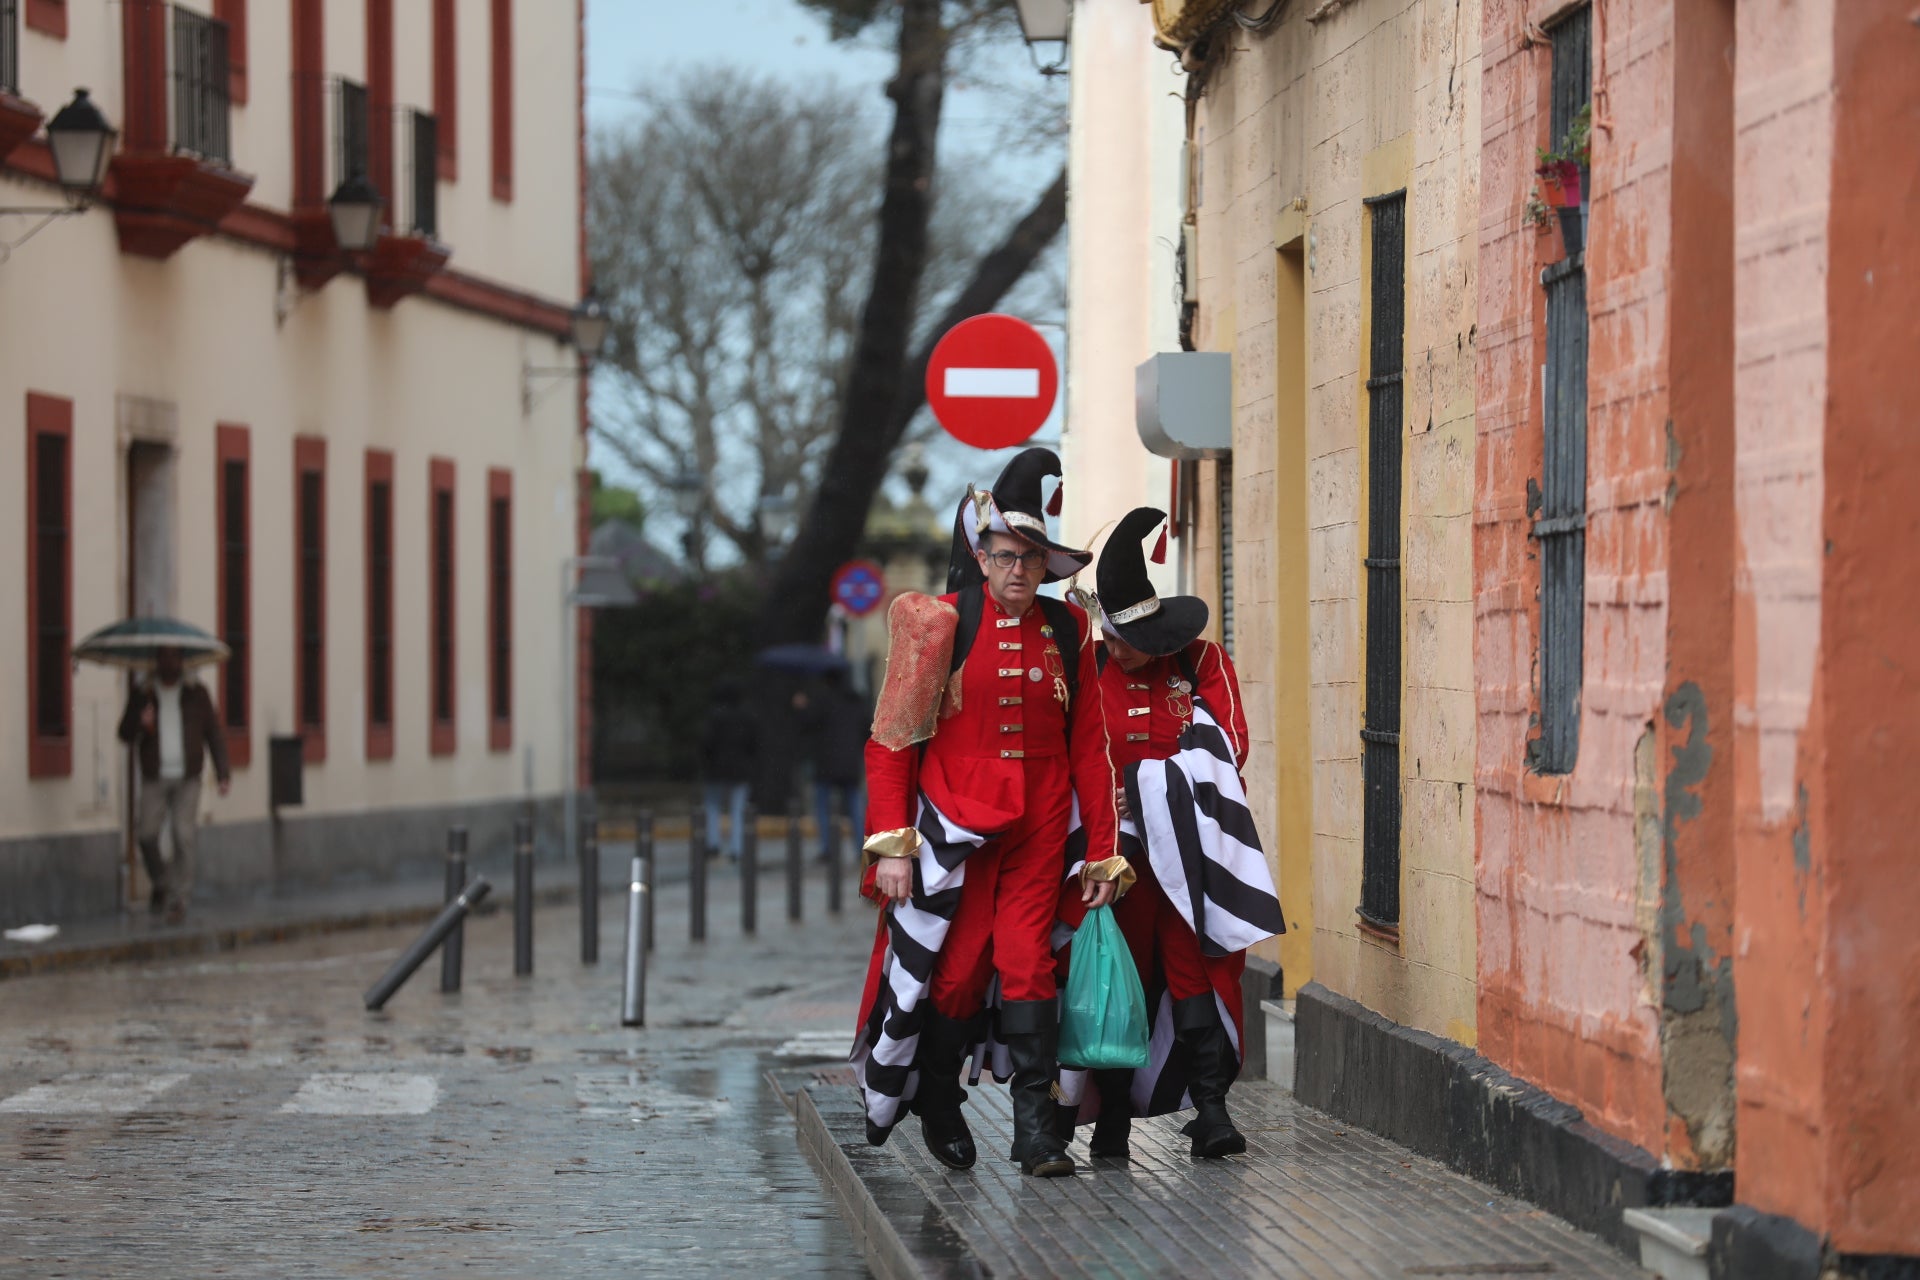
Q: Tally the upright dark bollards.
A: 8